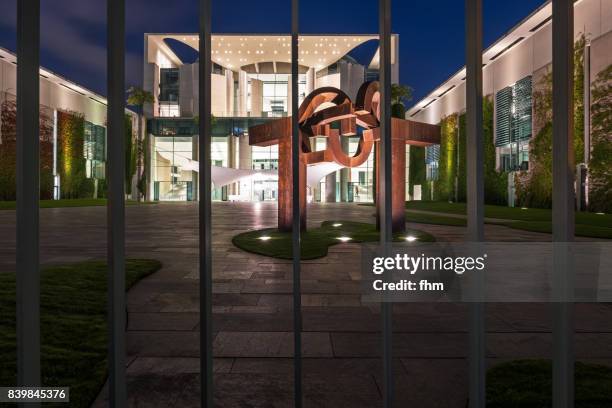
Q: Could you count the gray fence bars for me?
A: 7